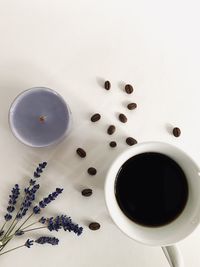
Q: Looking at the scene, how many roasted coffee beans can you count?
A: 13